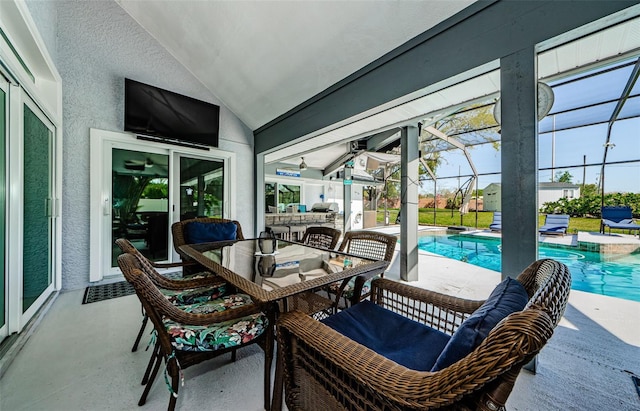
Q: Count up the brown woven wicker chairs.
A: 6